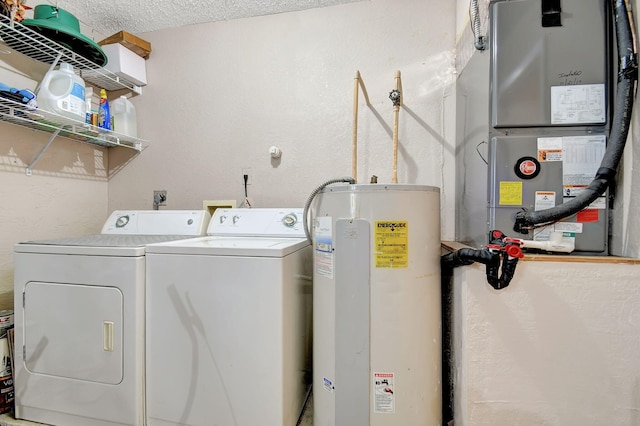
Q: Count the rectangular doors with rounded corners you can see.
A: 1